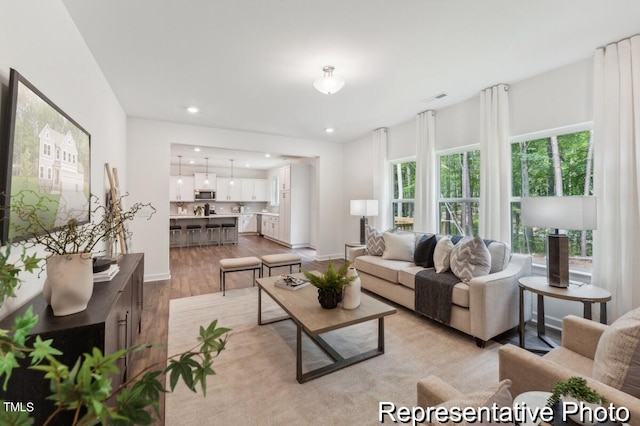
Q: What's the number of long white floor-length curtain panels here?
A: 4